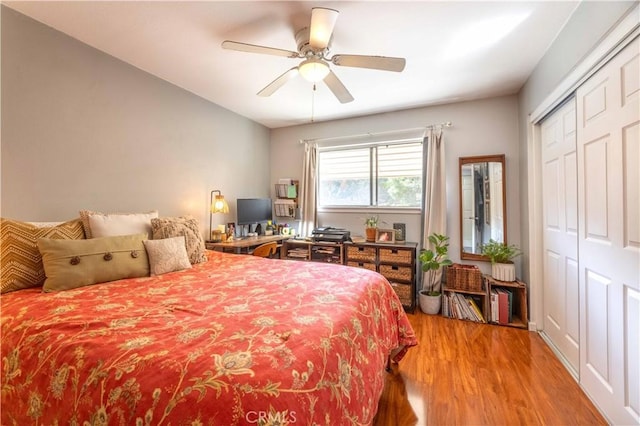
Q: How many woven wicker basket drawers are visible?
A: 5